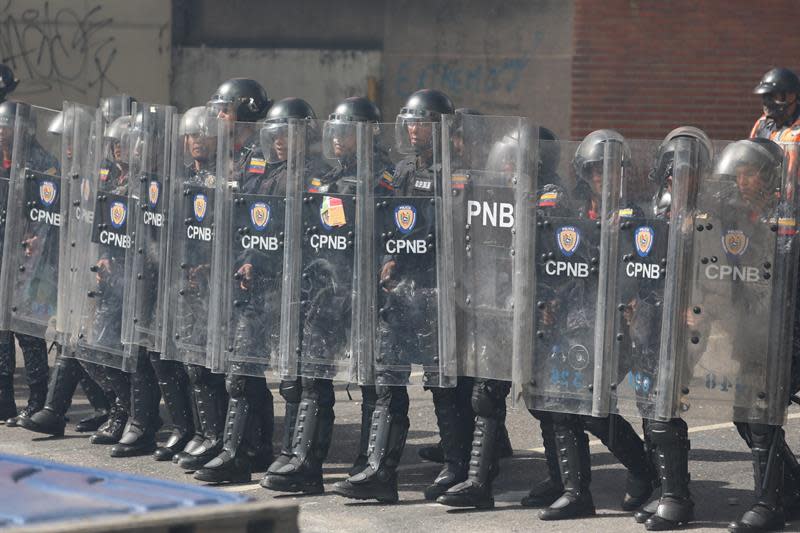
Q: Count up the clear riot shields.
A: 13